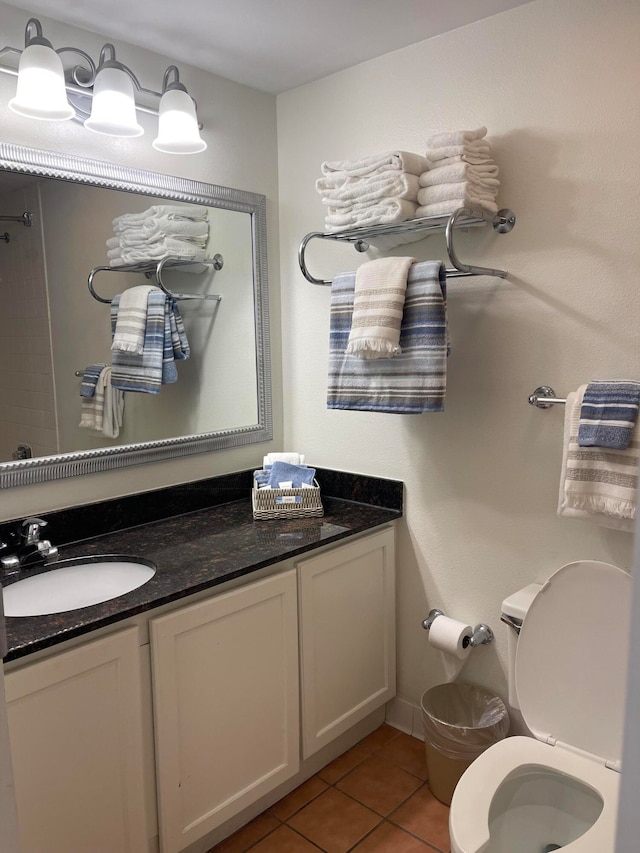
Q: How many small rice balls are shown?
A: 0